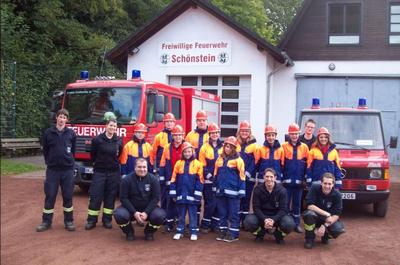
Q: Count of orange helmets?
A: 11